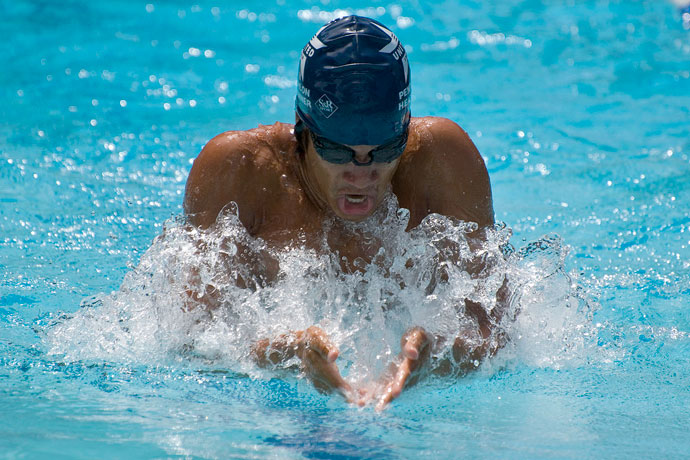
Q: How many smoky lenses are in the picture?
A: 2